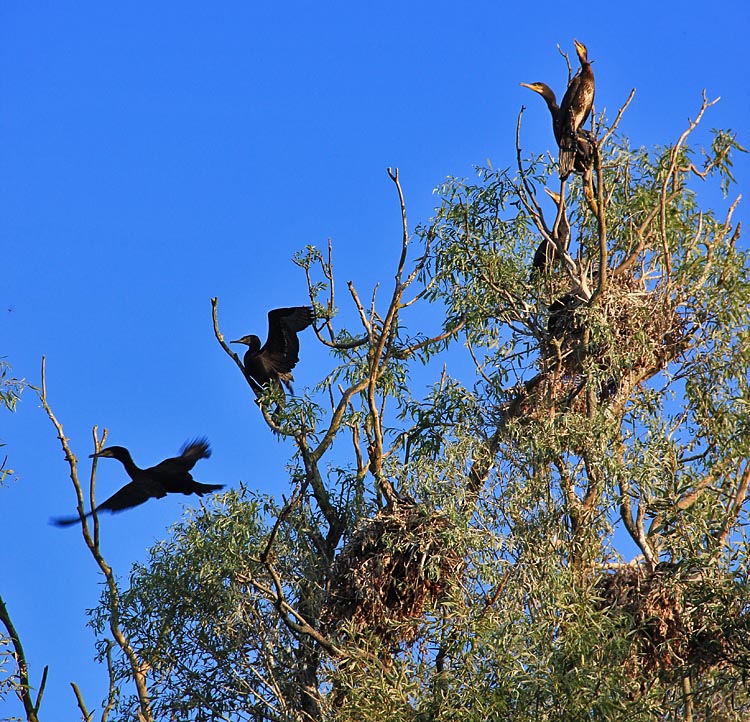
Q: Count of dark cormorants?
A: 5